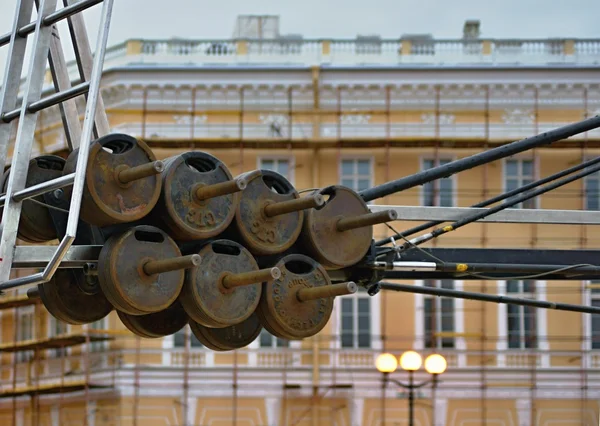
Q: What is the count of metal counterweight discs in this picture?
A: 11